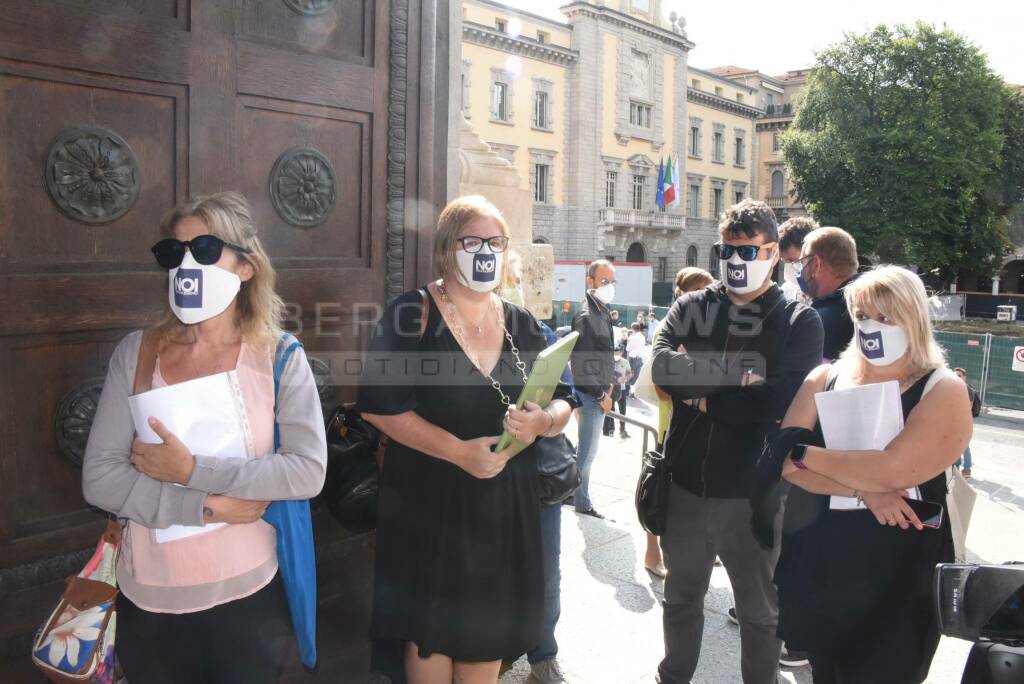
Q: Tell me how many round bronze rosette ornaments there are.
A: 5